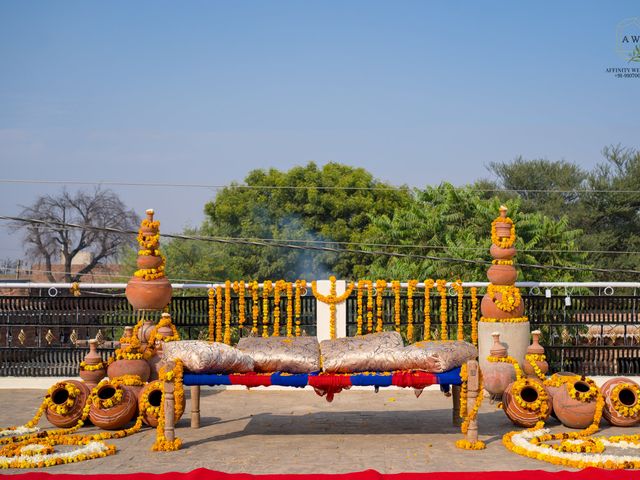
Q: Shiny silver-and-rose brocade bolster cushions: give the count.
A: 4